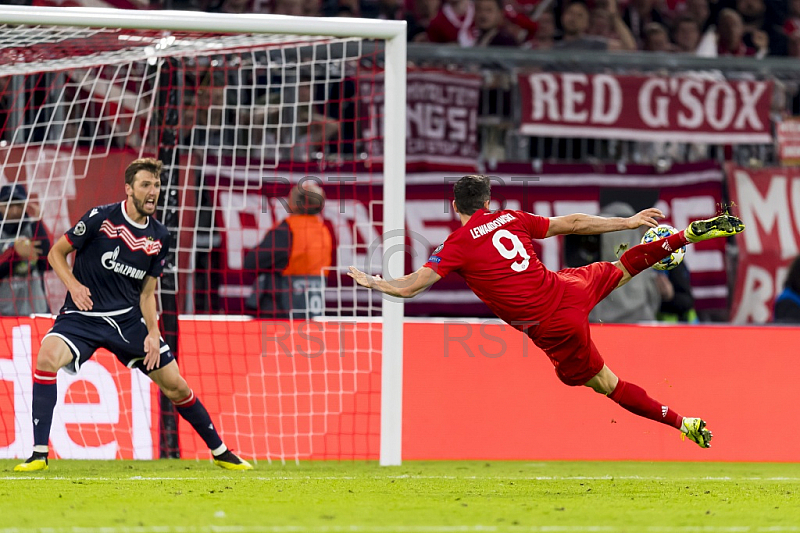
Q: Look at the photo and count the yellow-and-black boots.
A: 4